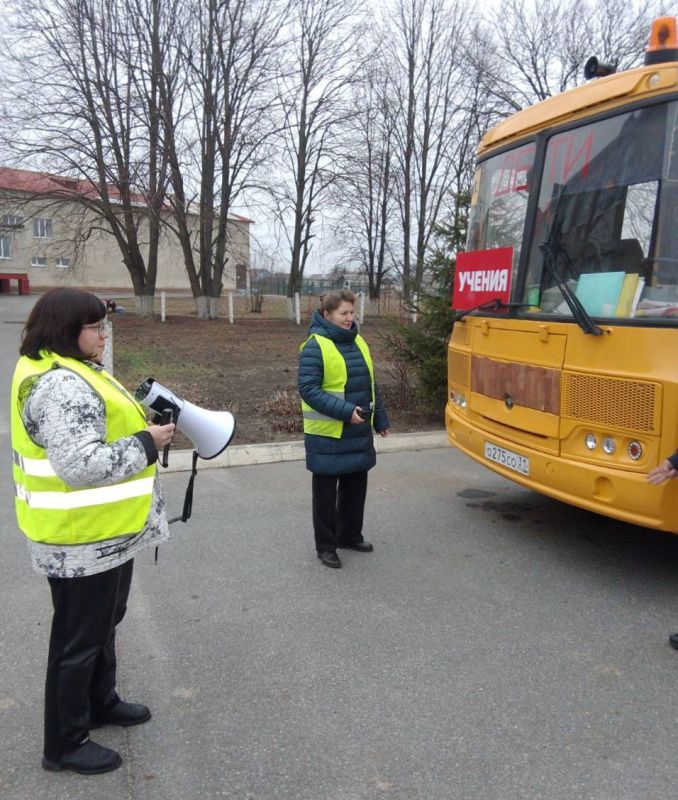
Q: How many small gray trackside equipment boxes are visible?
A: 0